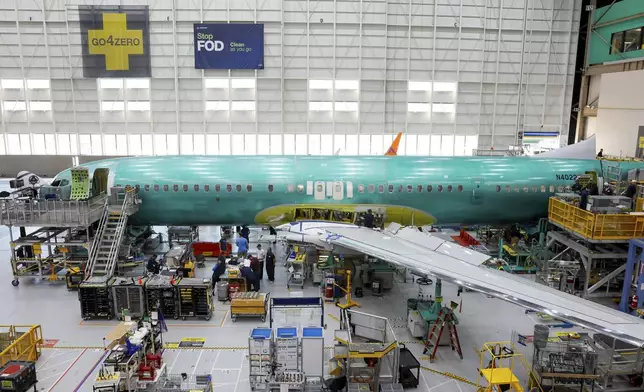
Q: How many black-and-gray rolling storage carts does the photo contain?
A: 4